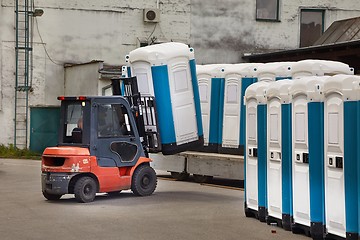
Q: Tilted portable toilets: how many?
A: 1